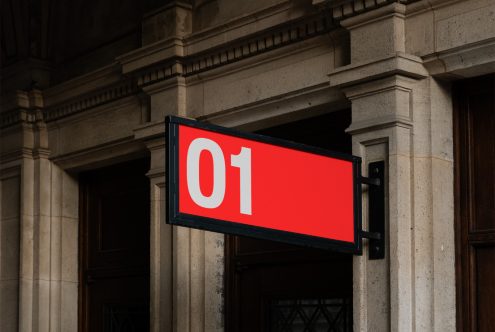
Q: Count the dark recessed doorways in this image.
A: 3